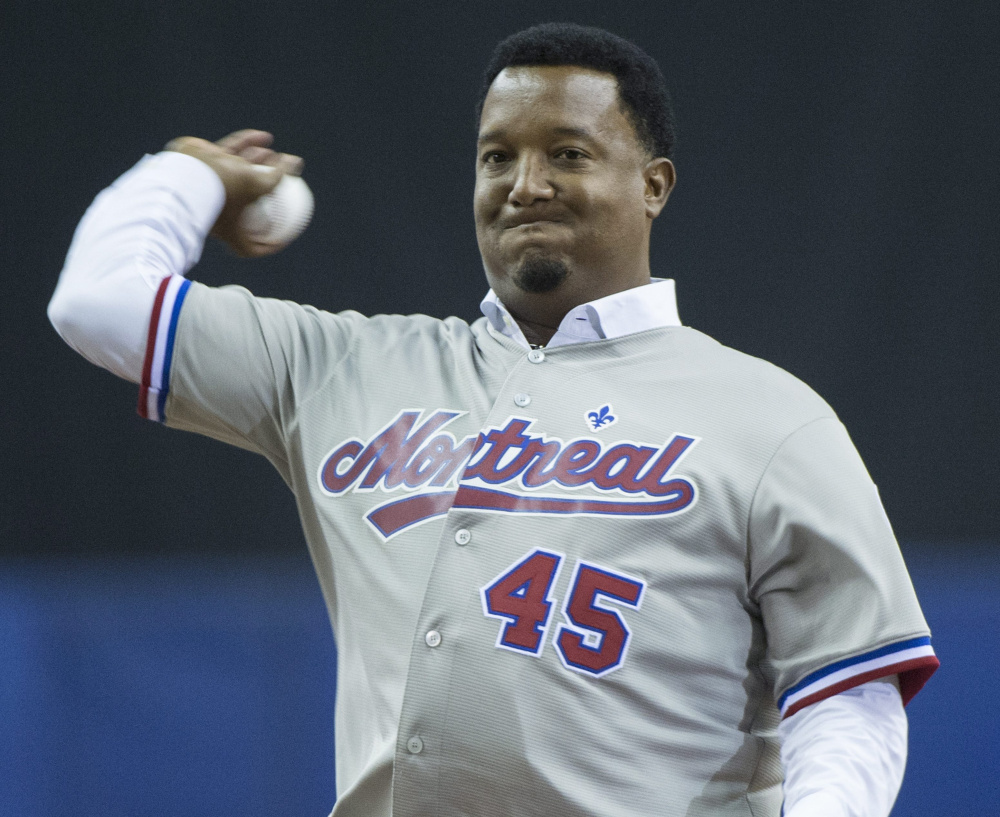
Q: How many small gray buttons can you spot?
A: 5